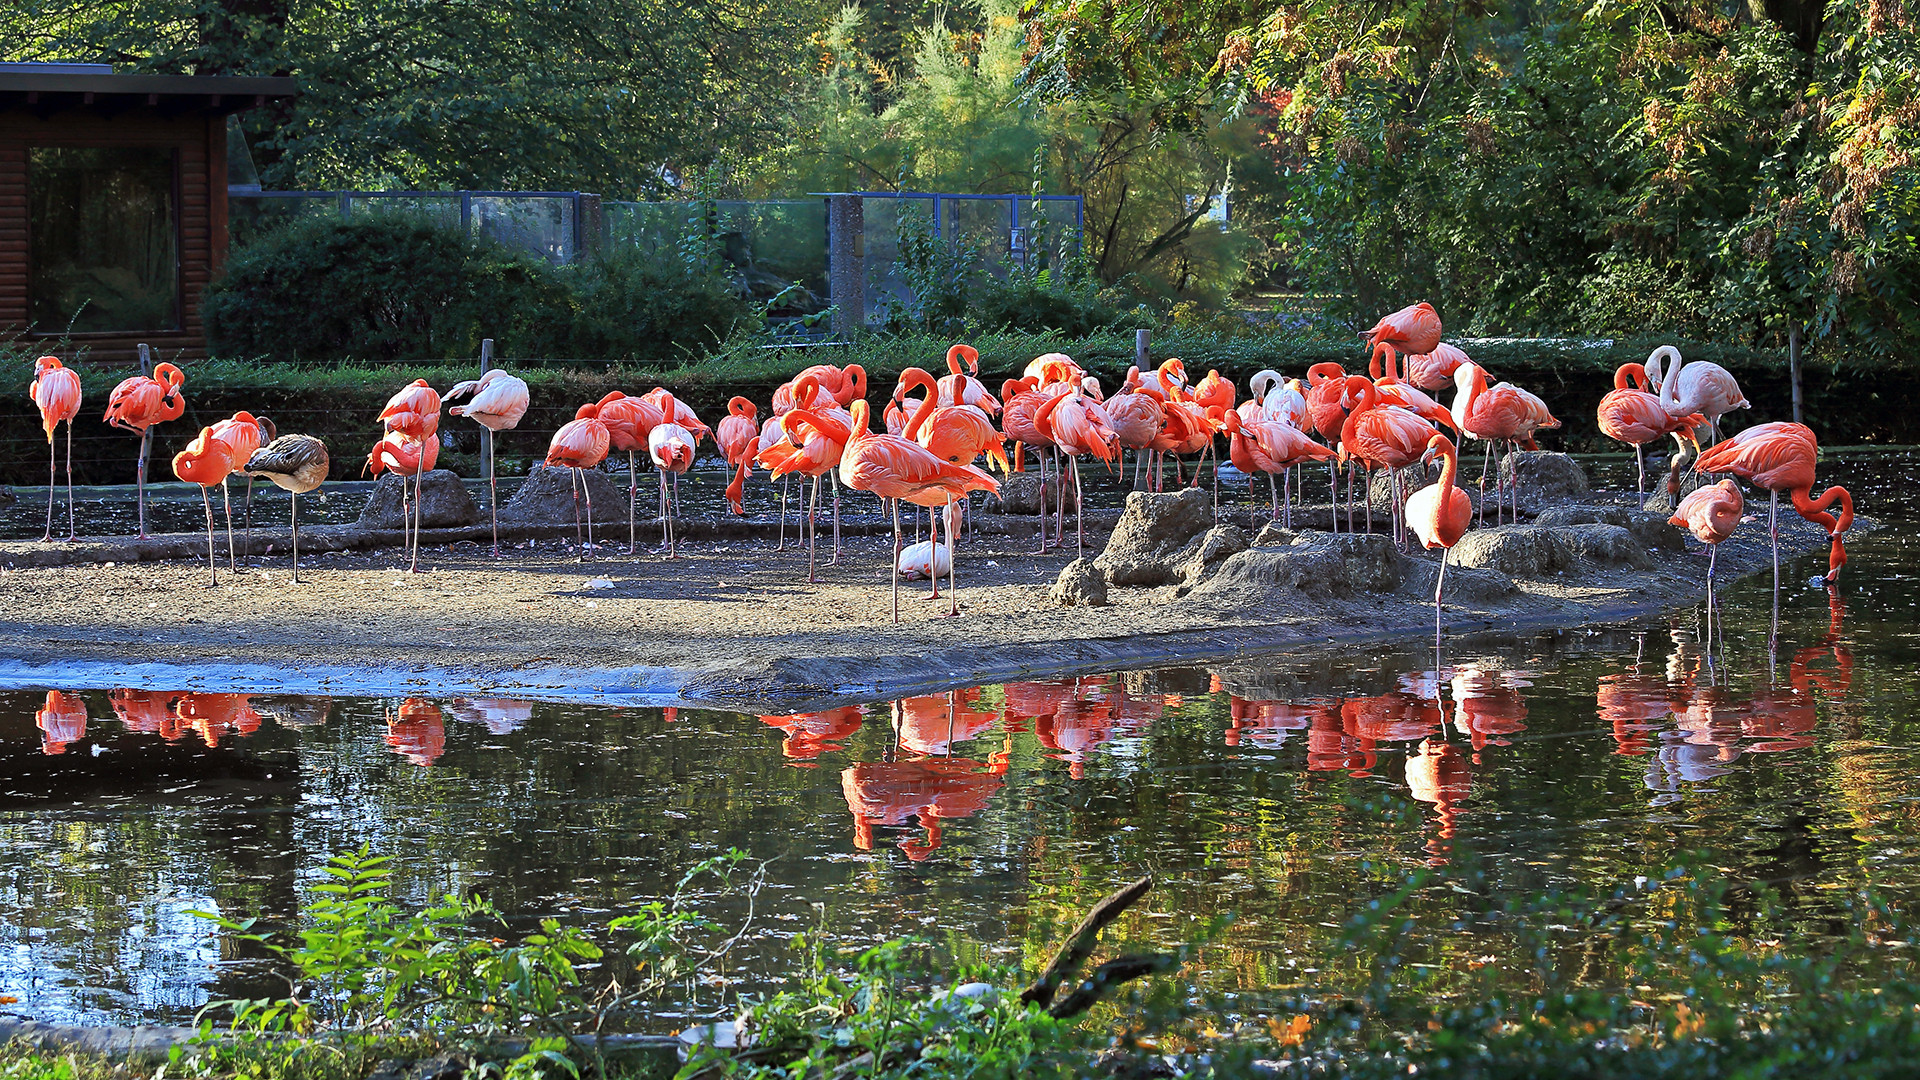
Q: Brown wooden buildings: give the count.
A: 1